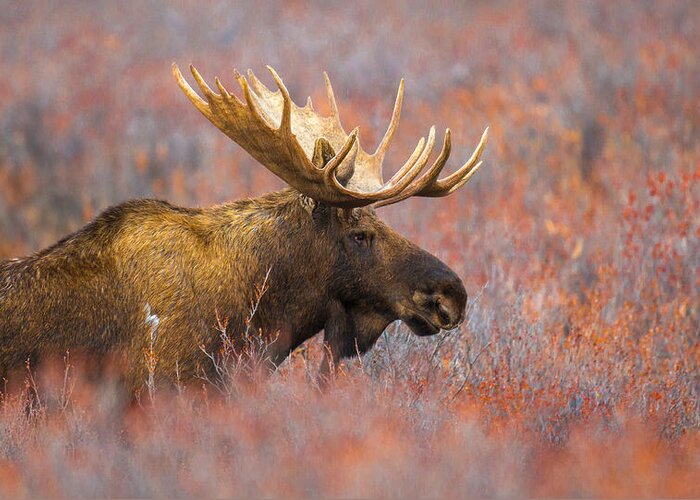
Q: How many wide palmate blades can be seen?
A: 2